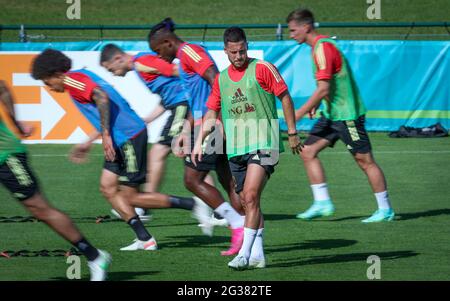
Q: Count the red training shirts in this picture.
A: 5